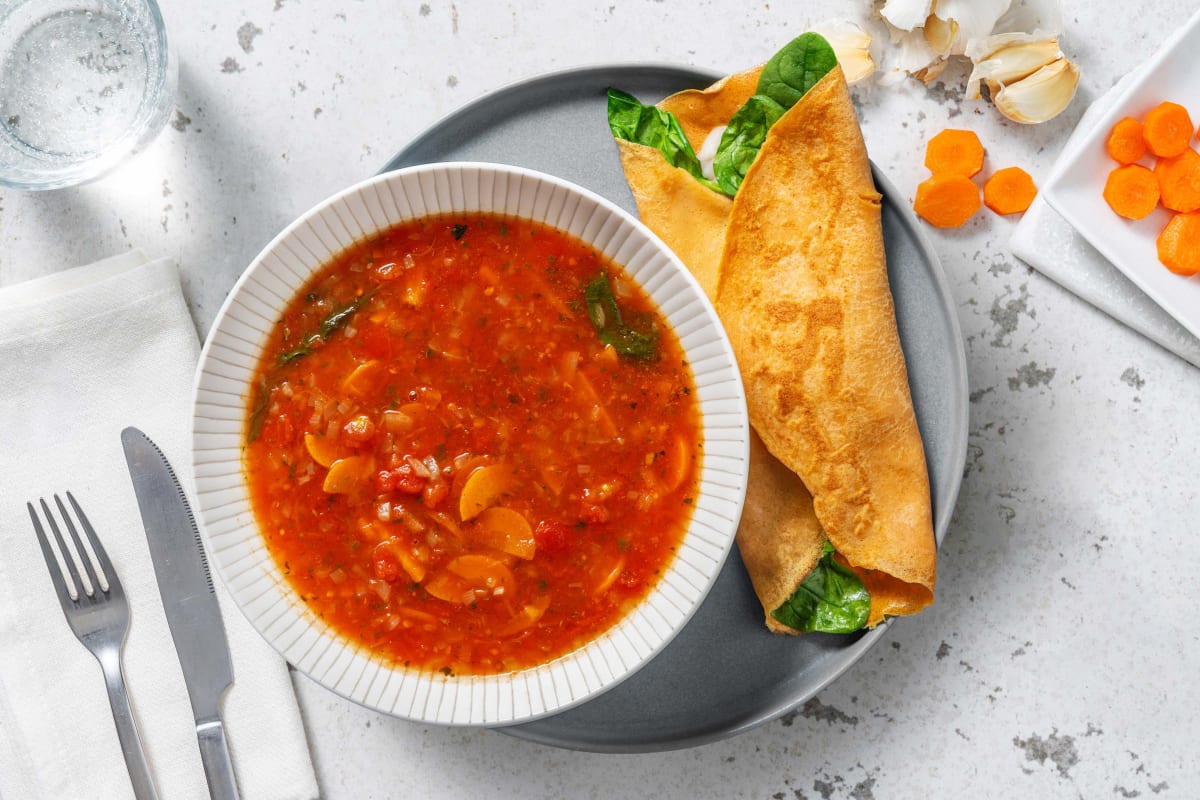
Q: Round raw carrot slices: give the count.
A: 8